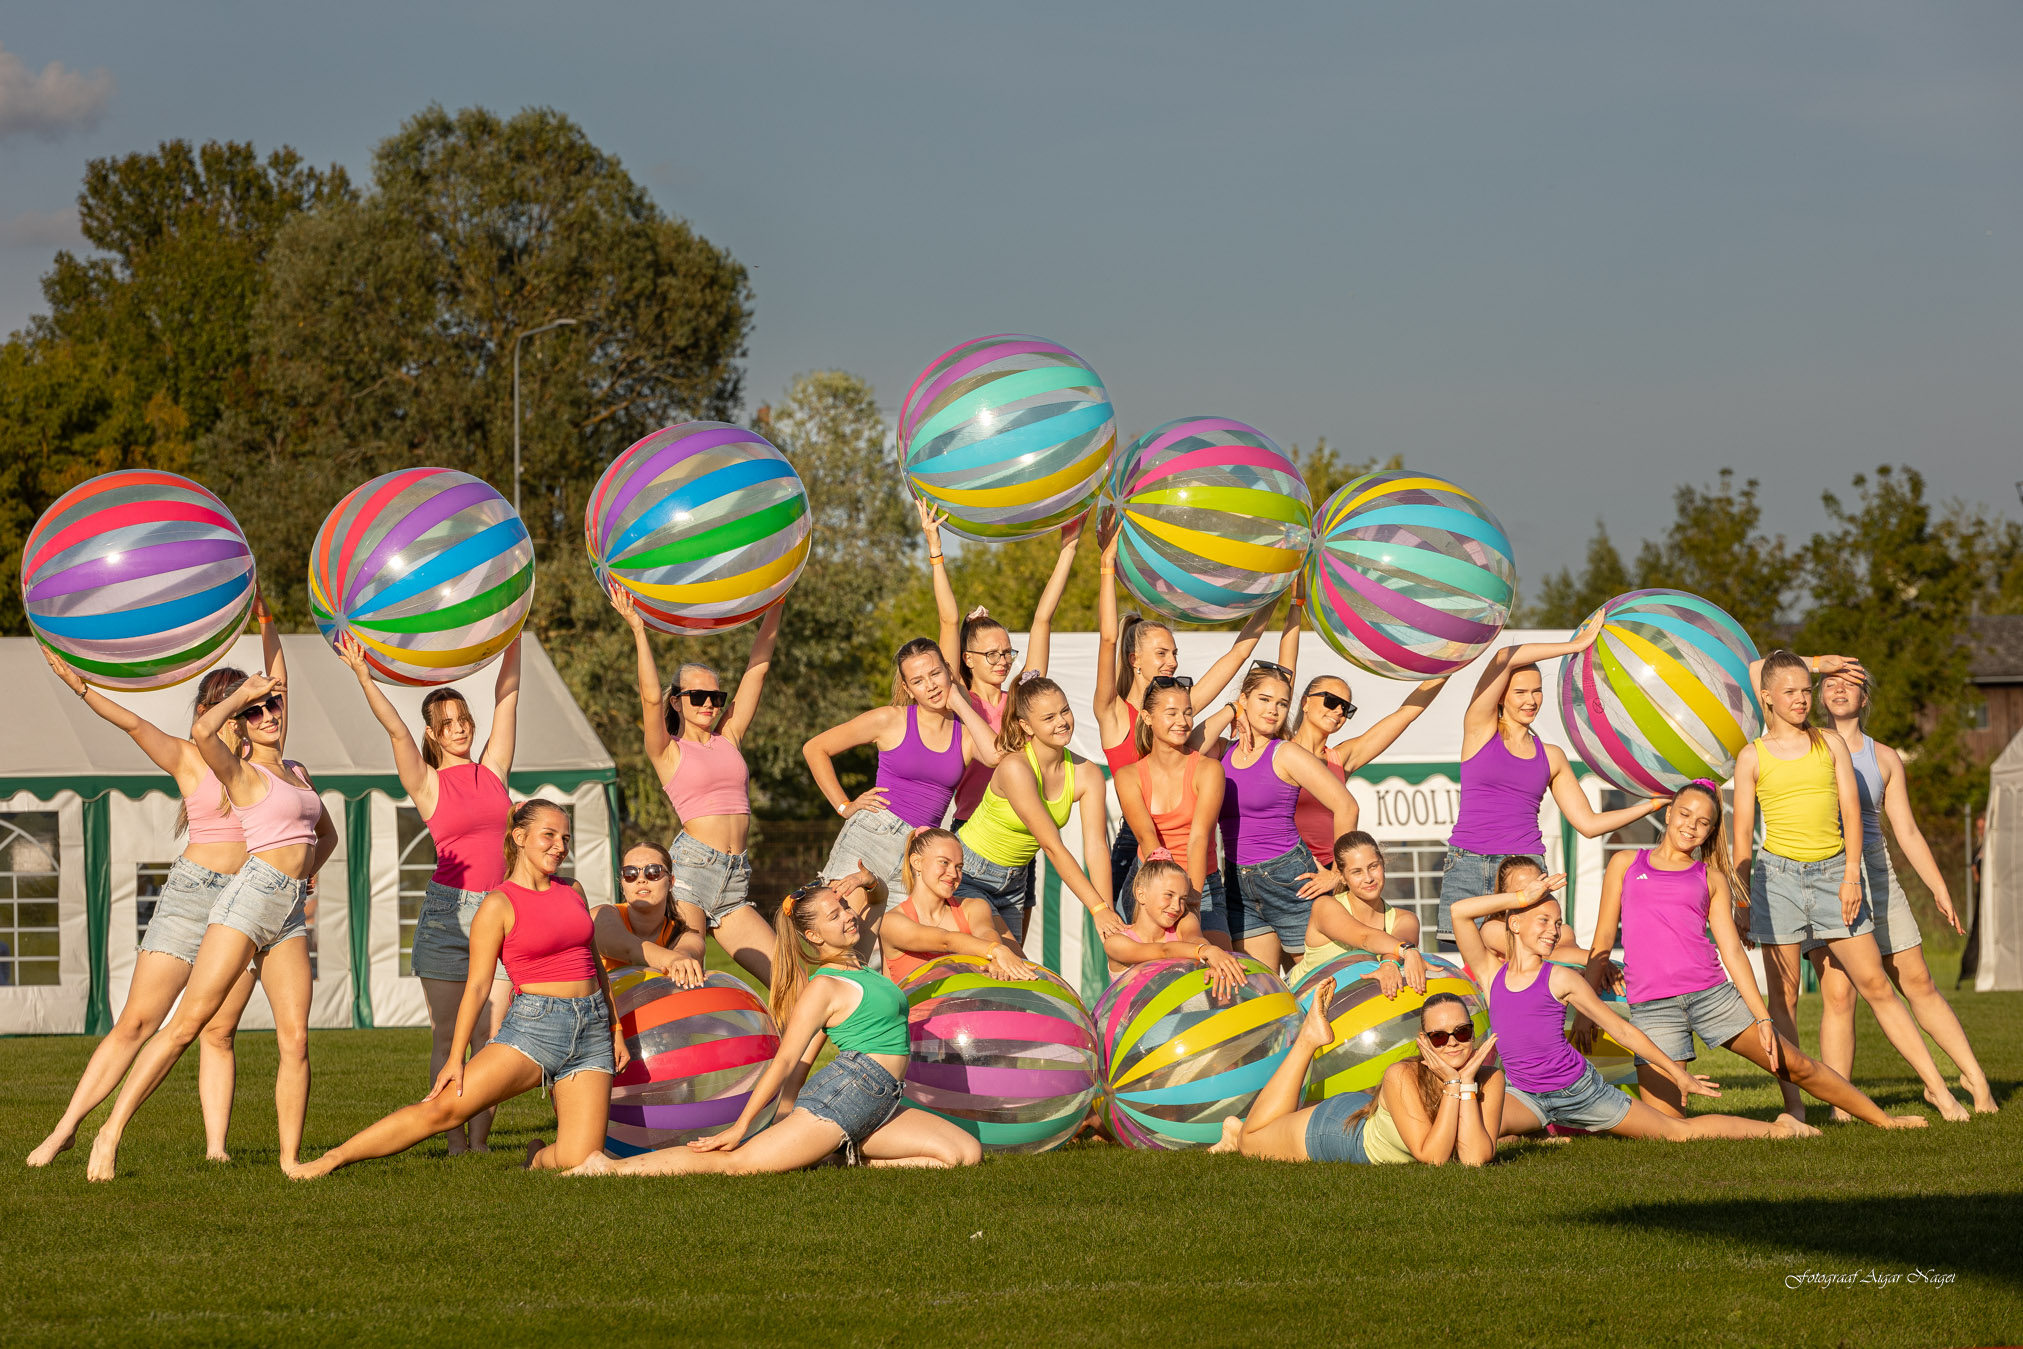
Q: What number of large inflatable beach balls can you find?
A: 12